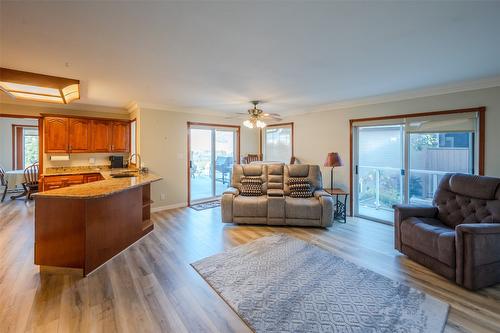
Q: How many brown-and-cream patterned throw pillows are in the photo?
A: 2